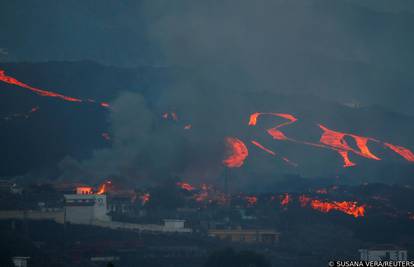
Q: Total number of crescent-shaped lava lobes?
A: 1